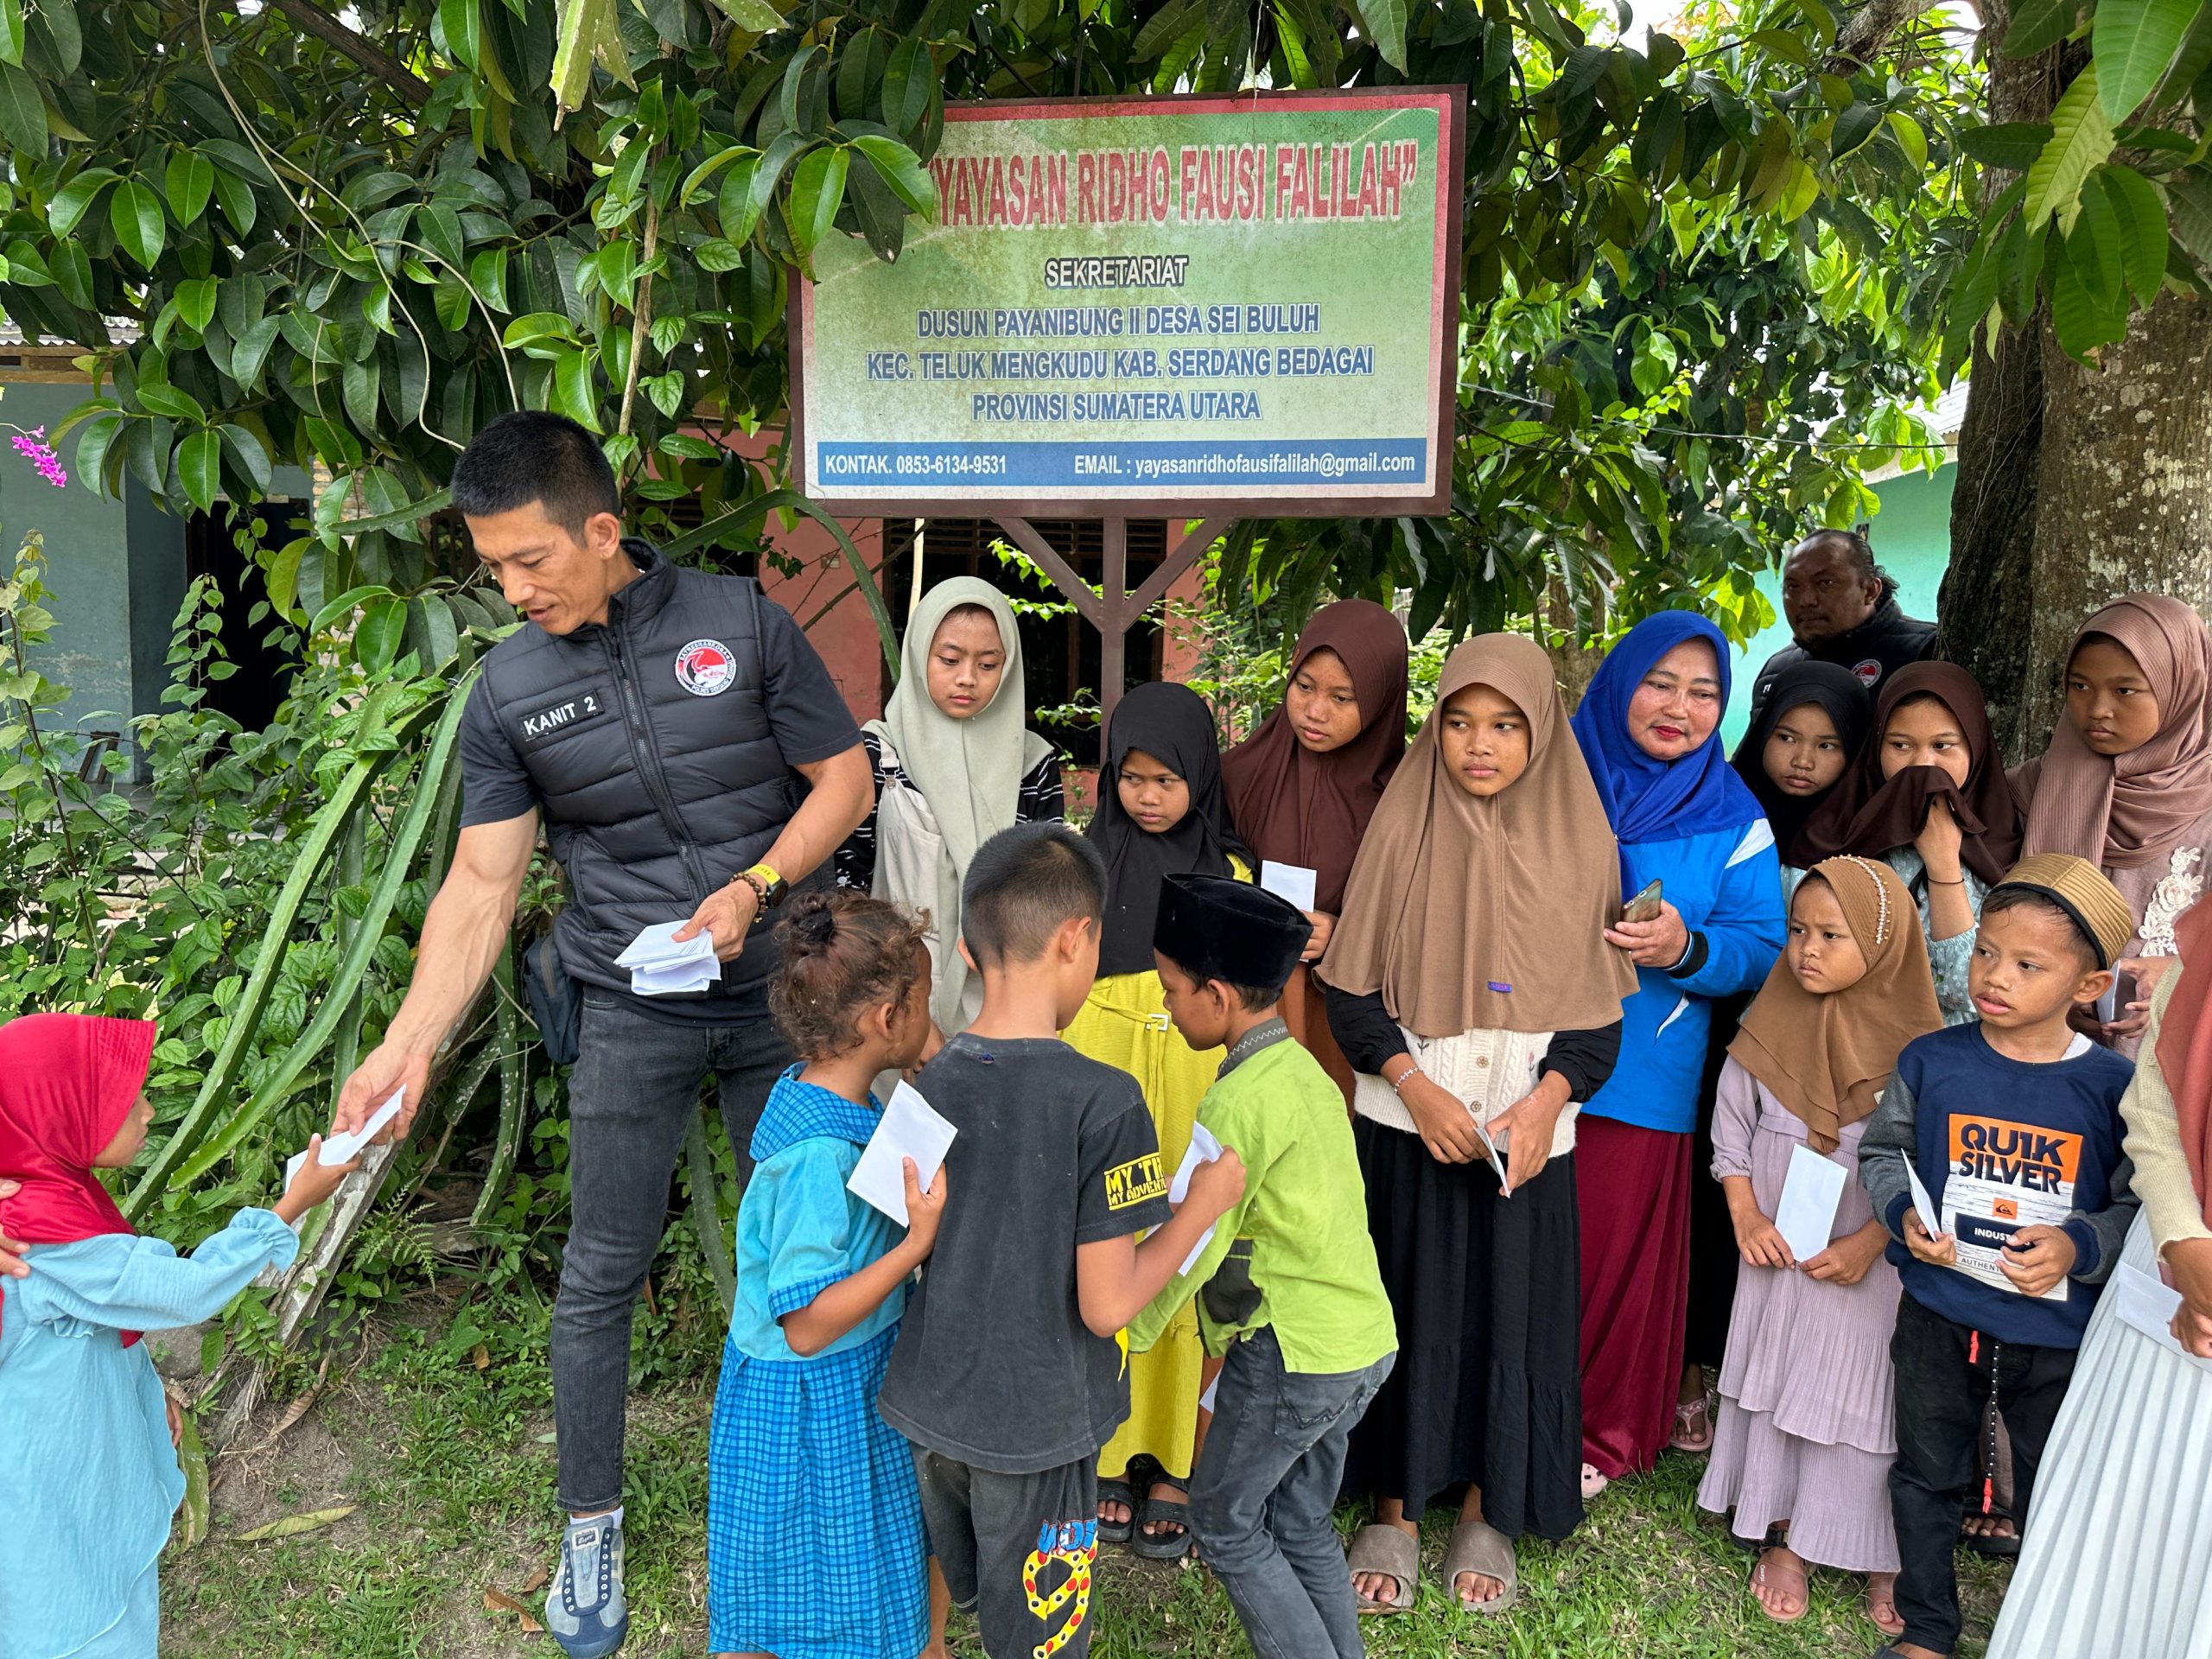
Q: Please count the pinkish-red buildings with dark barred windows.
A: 1